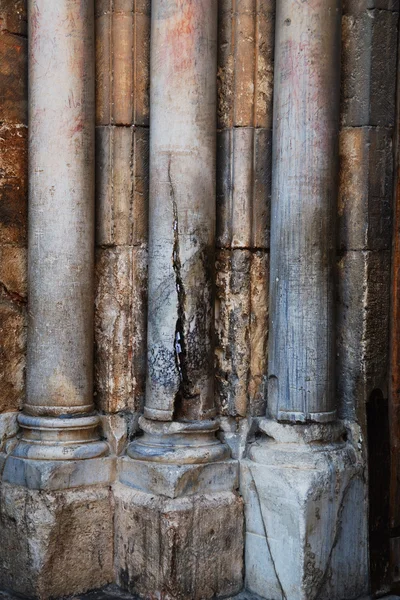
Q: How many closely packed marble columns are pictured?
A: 3